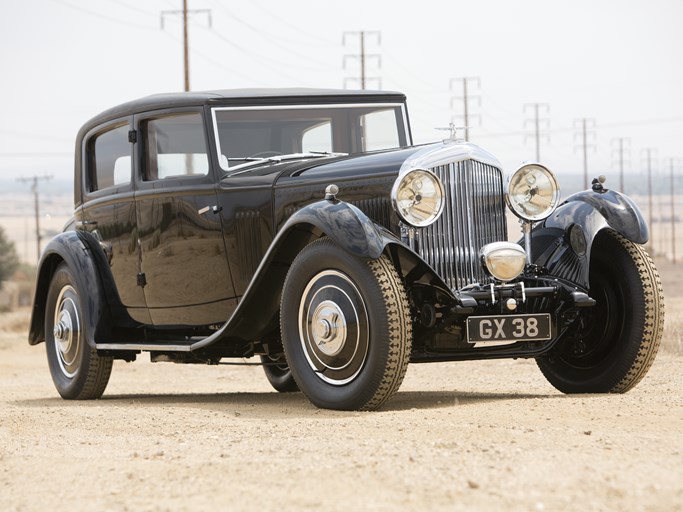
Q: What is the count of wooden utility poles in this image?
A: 9